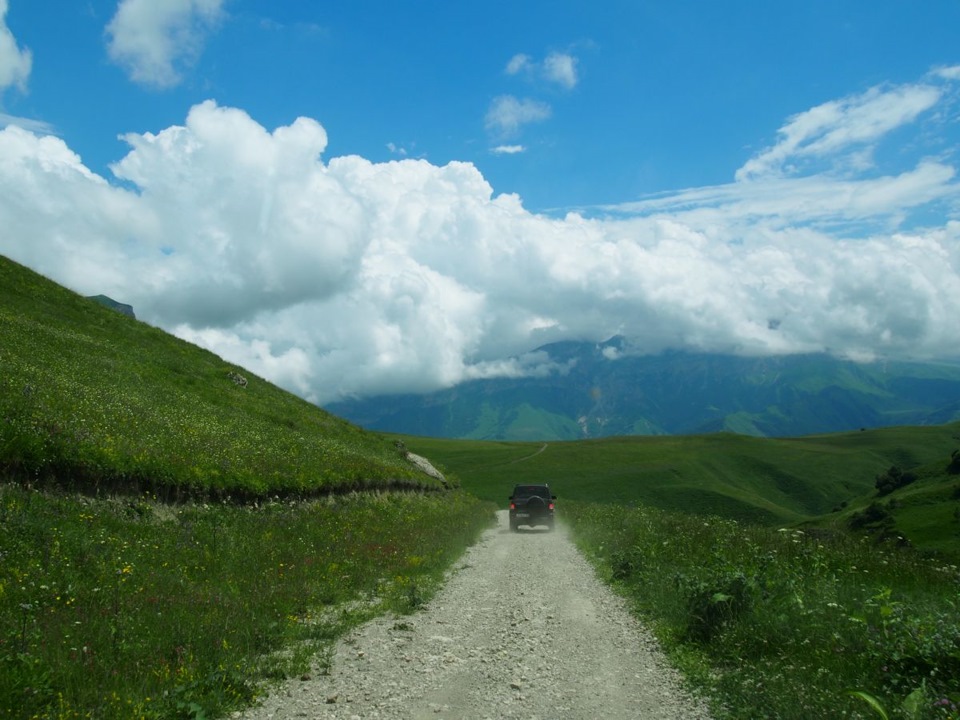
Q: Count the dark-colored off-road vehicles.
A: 1